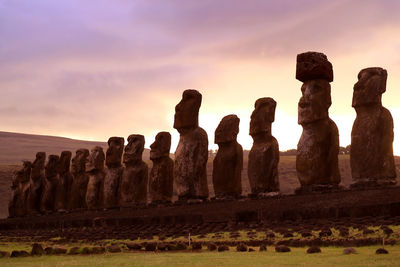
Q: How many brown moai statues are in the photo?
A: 15